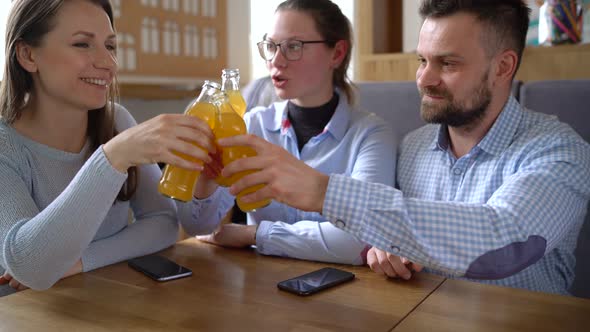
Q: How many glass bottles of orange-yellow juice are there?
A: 3